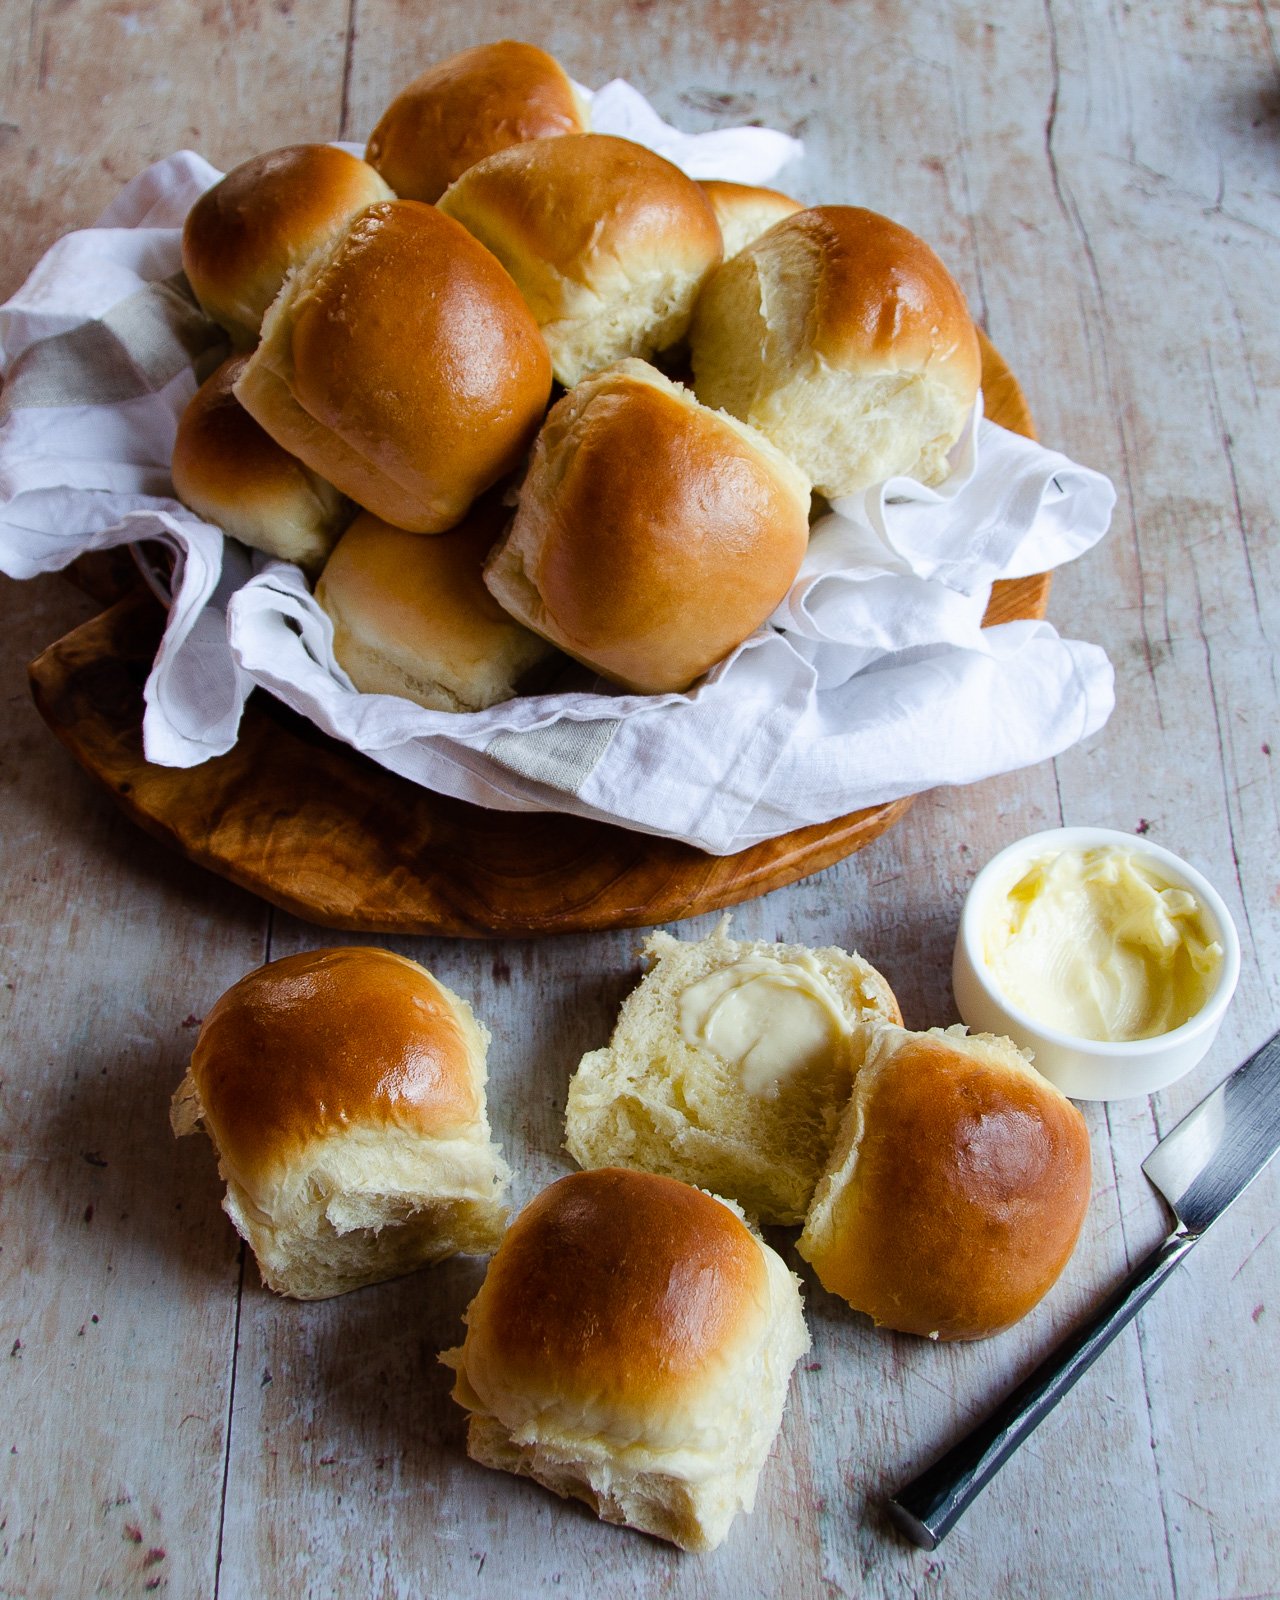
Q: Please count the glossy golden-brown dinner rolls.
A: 12